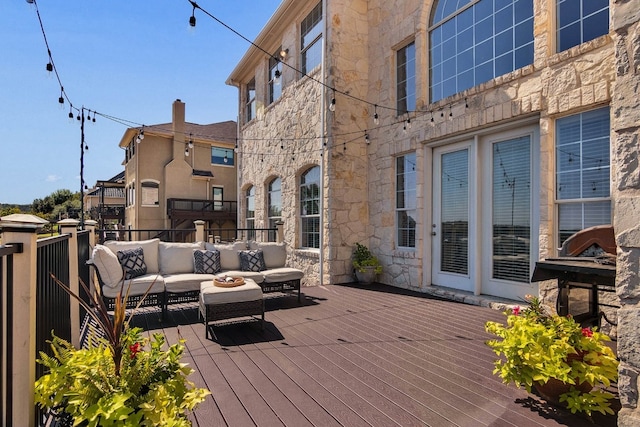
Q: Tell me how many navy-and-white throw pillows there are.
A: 3